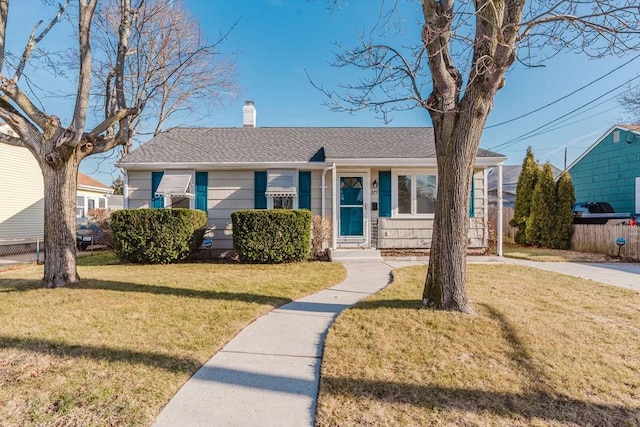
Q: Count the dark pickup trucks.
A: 1